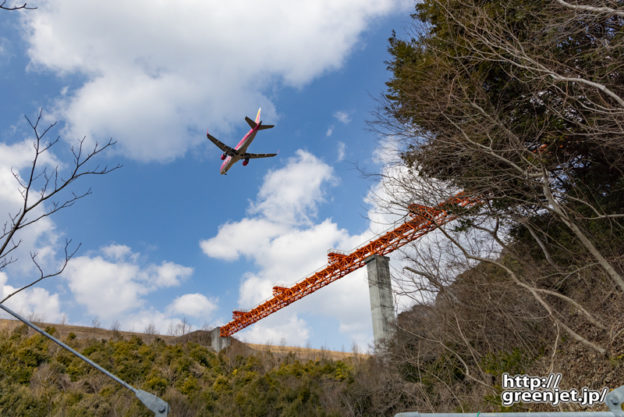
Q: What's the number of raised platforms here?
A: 4